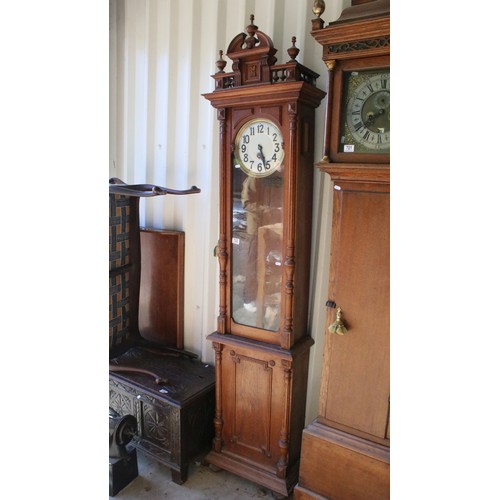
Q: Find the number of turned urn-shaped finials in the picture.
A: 3